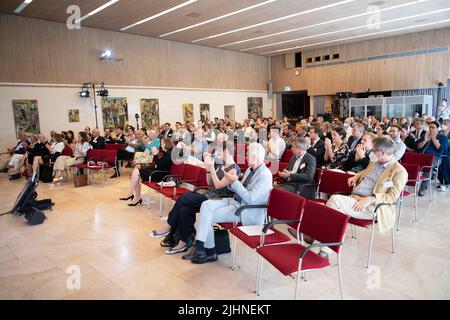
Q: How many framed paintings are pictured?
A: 7